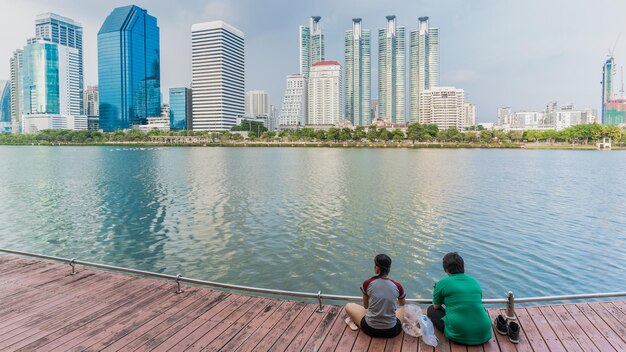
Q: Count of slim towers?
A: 4